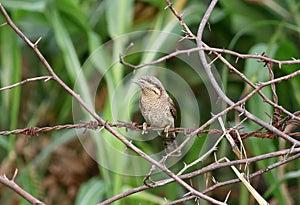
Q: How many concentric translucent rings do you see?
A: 2